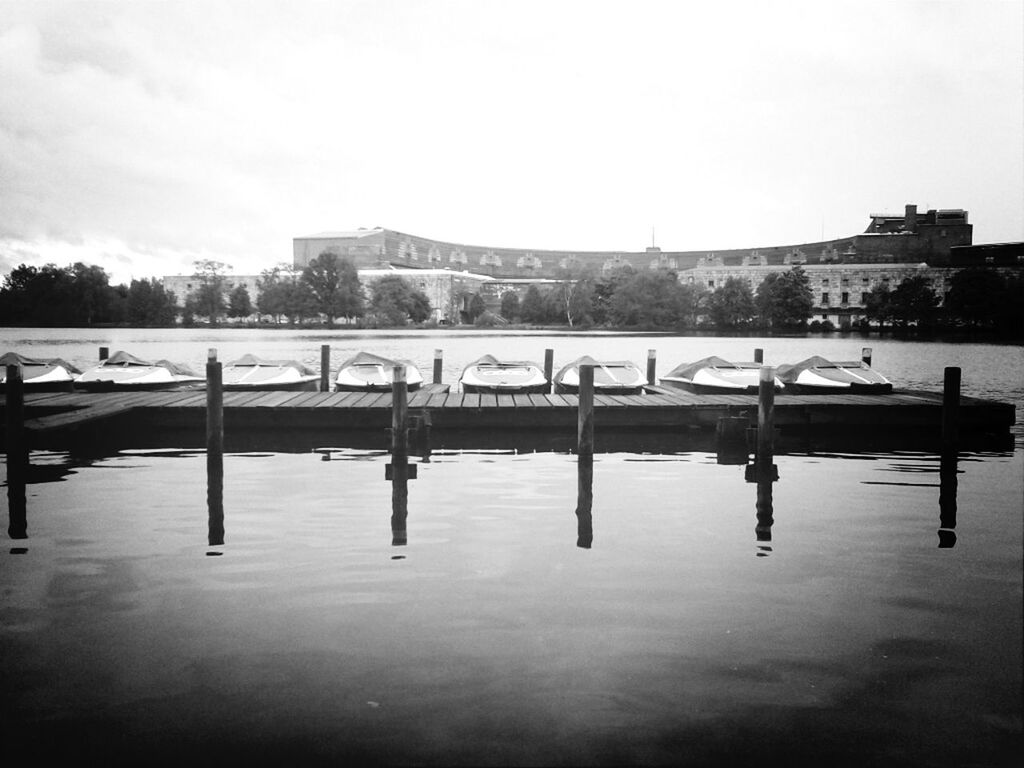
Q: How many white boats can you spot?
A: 8